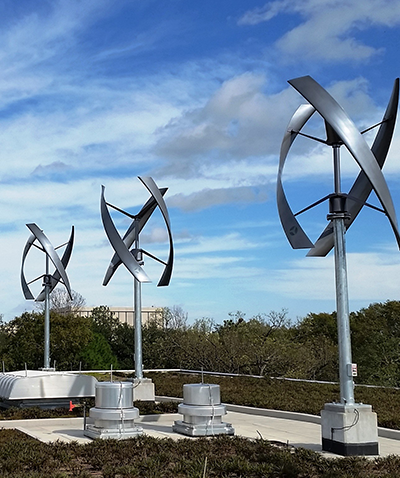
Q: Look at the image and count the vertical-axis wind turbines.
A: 3